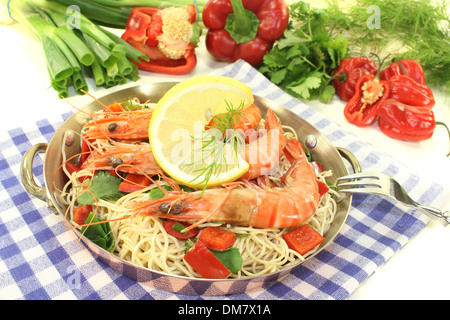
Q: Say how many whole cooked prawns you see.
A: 3